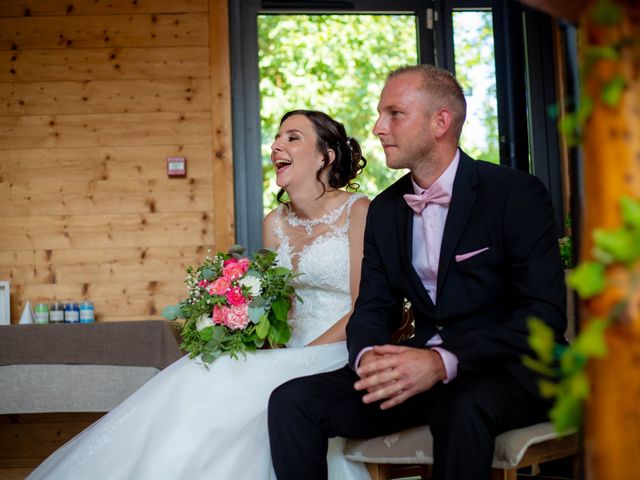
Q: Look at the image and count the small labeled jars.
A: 4